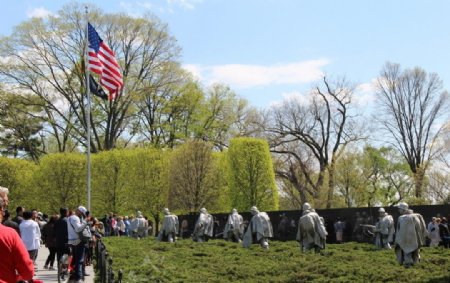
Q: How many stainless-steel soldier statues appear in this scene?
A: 8